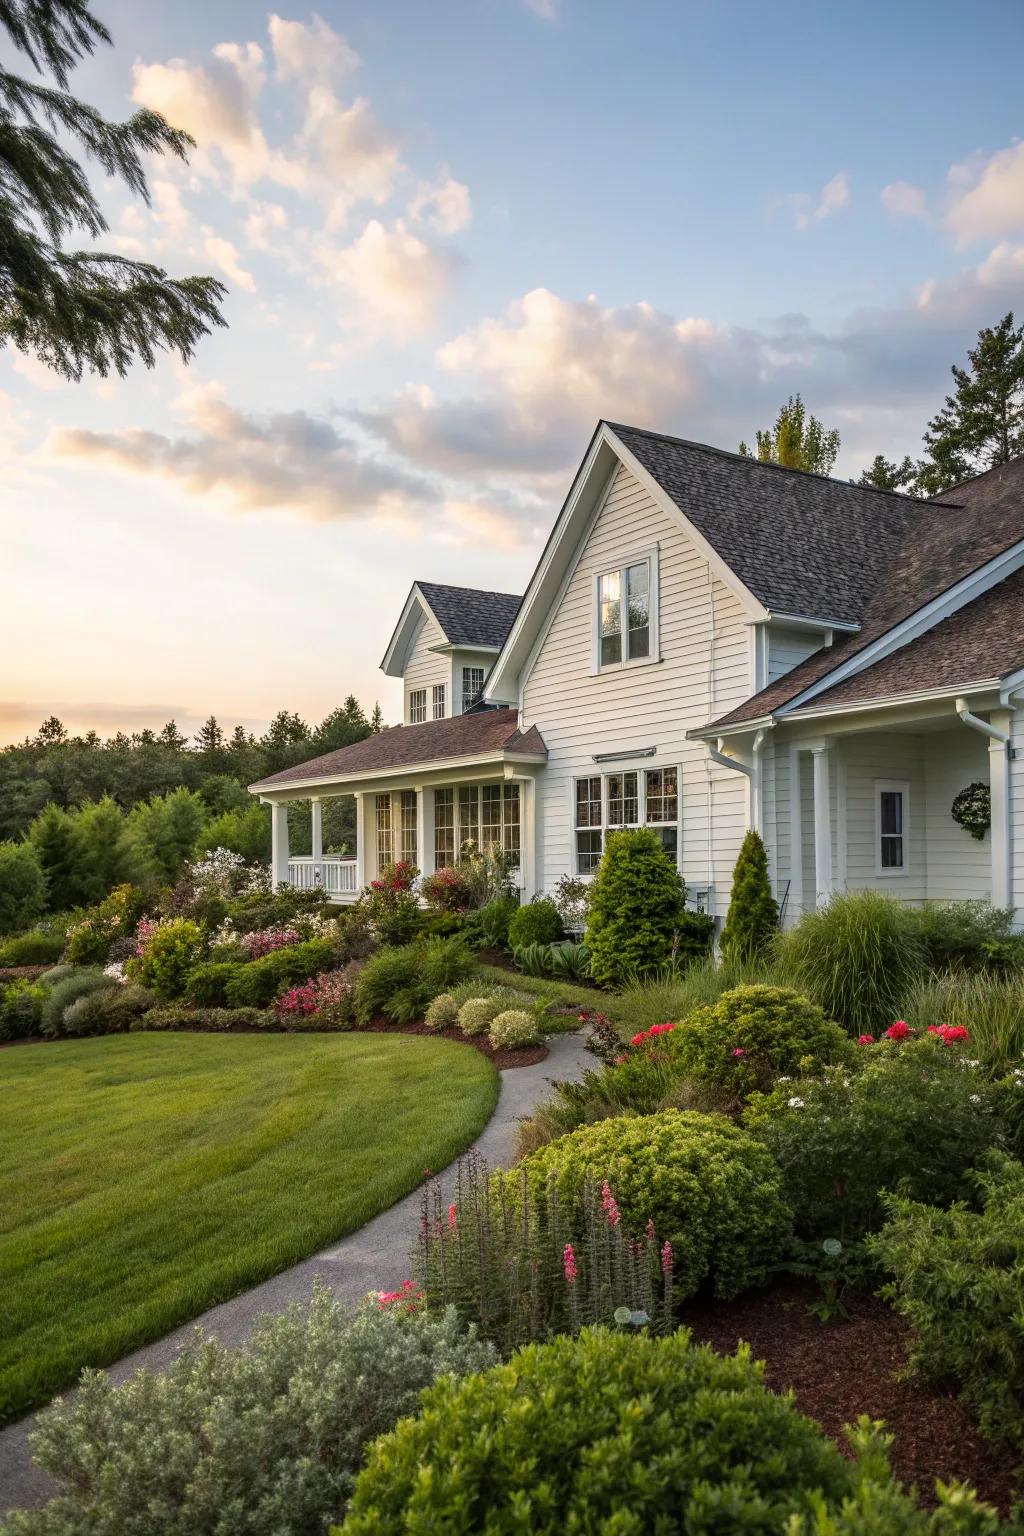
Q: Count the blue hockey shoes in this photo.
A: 0